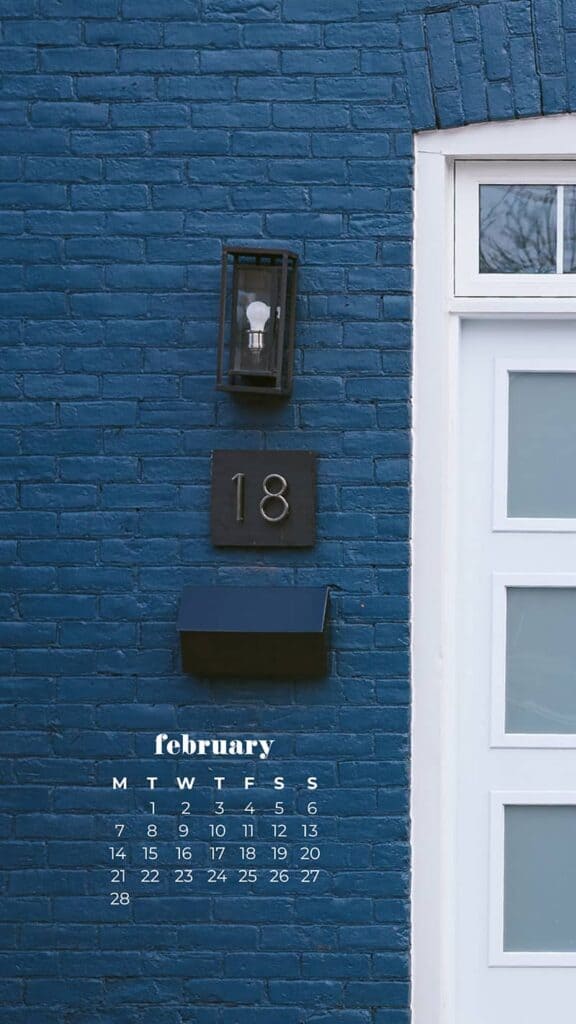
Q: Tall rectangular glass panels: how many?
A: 3